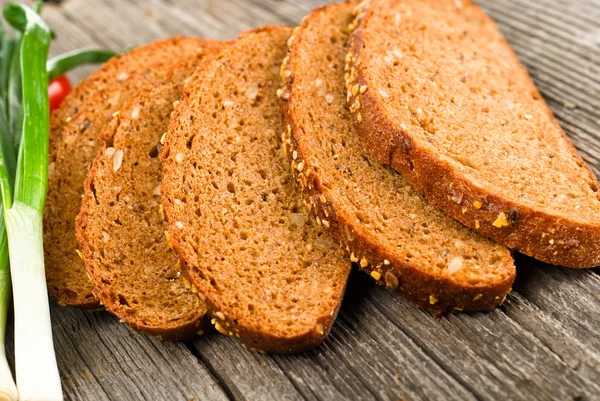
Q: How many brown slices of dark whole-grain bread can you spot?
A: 5